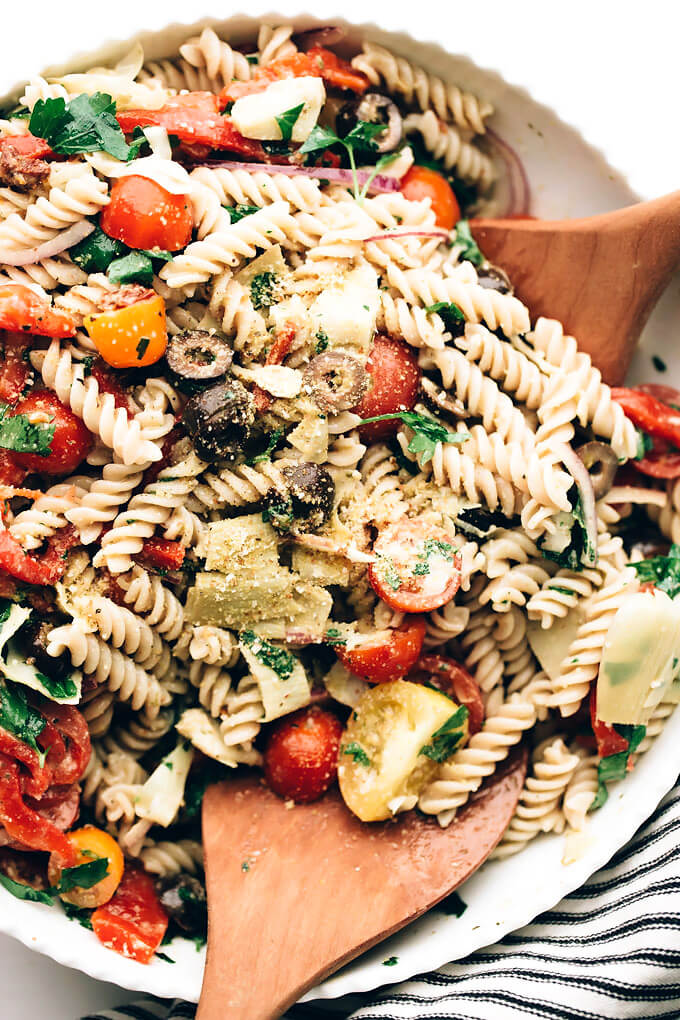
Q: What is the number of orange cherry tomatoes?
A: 2